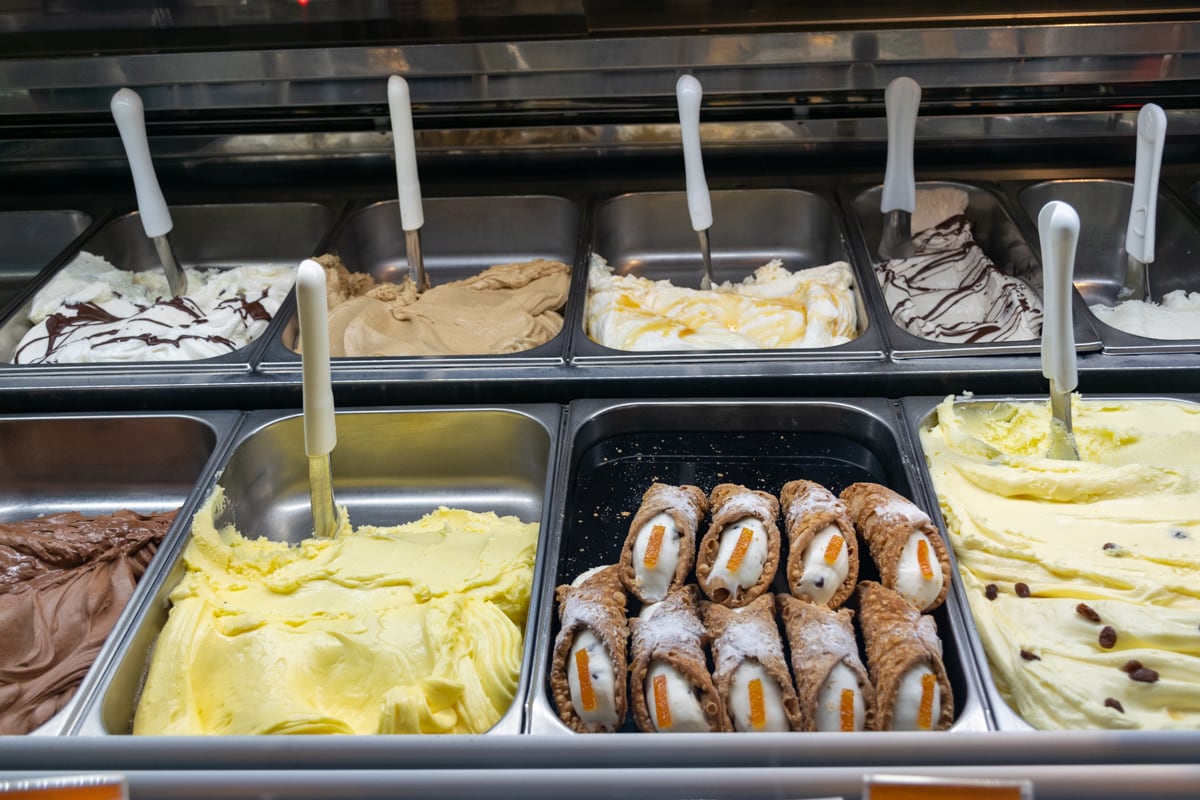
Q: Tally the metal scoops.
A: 7